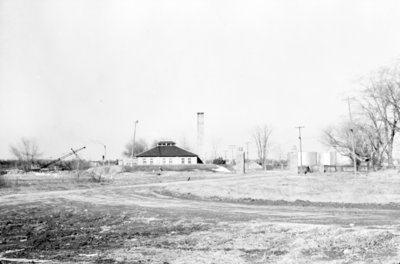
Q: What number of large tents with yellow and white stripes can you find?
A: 0